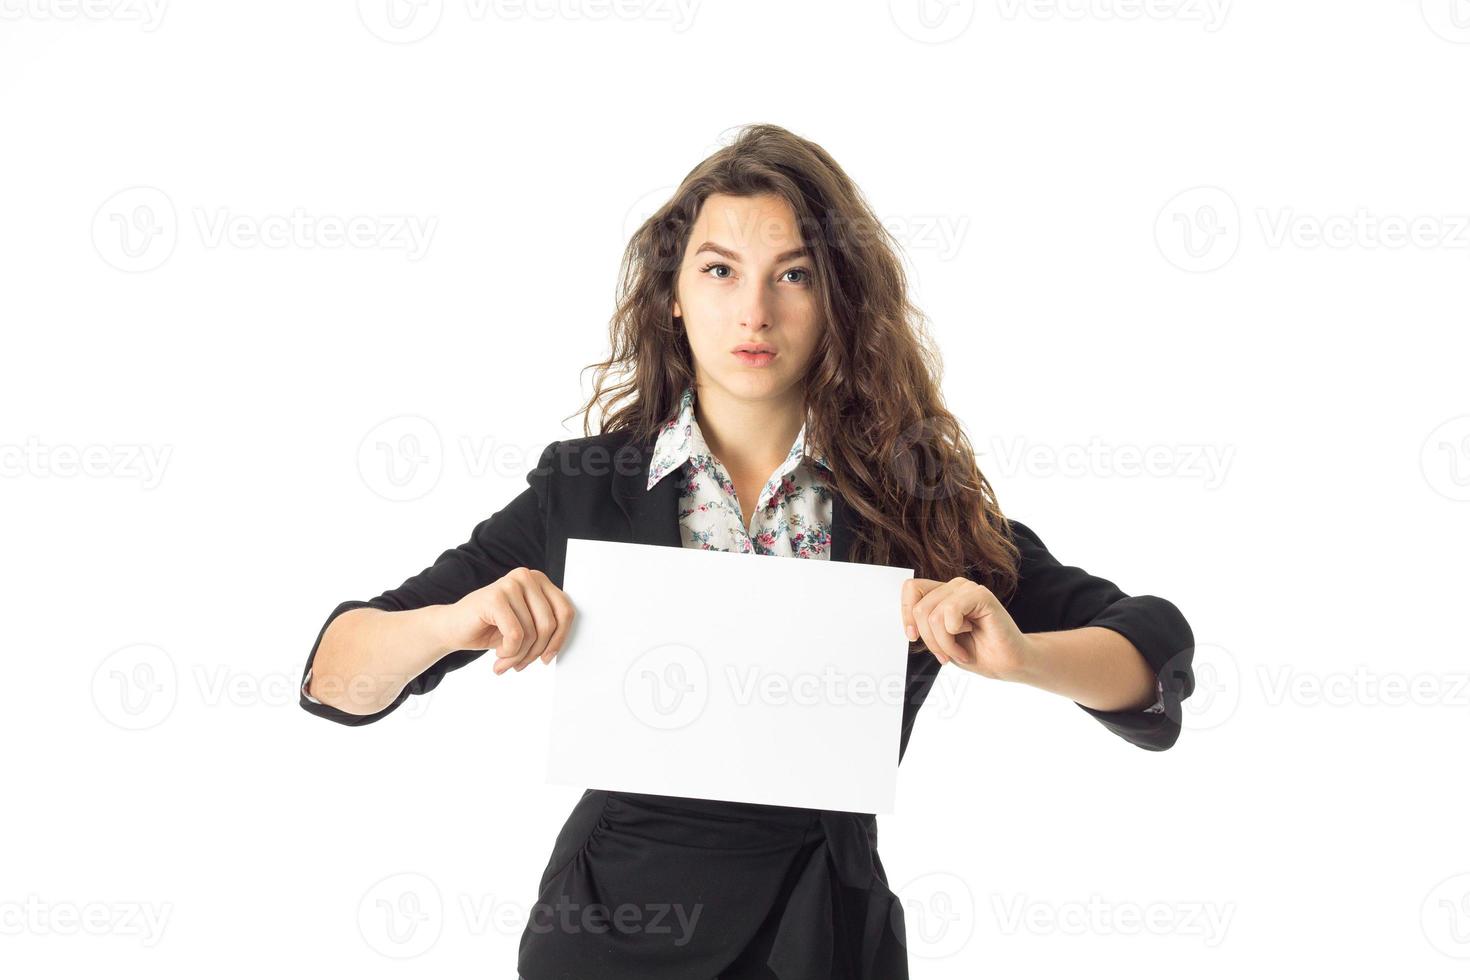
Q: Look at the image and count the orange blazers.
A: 0